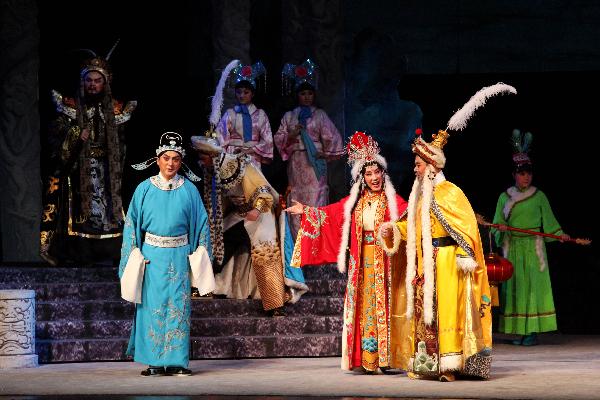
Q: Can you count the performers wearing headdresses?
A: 8